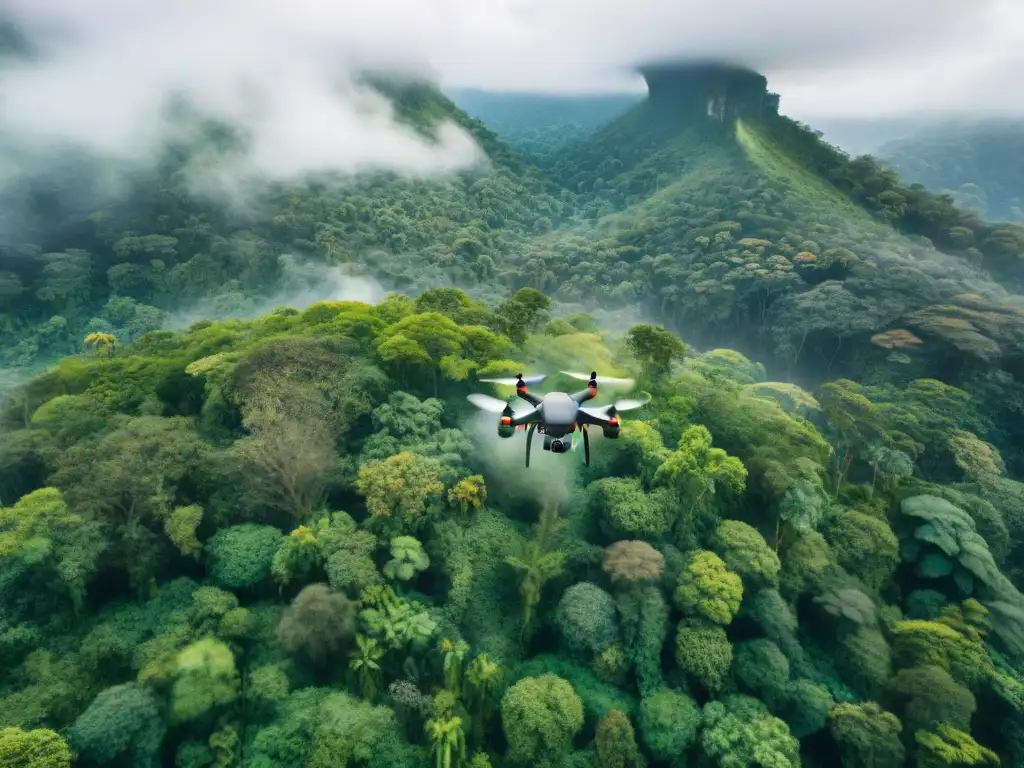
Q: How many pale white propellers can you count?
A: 4